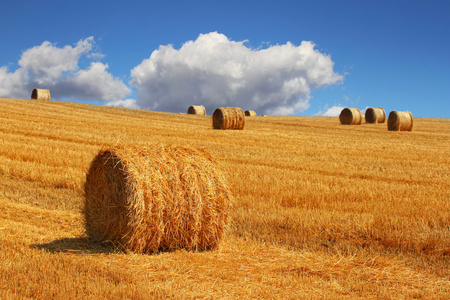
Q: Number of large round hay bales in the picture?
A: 8